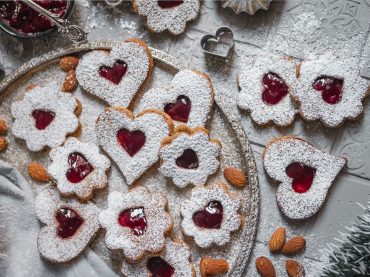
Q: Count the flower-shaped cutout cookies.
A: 9